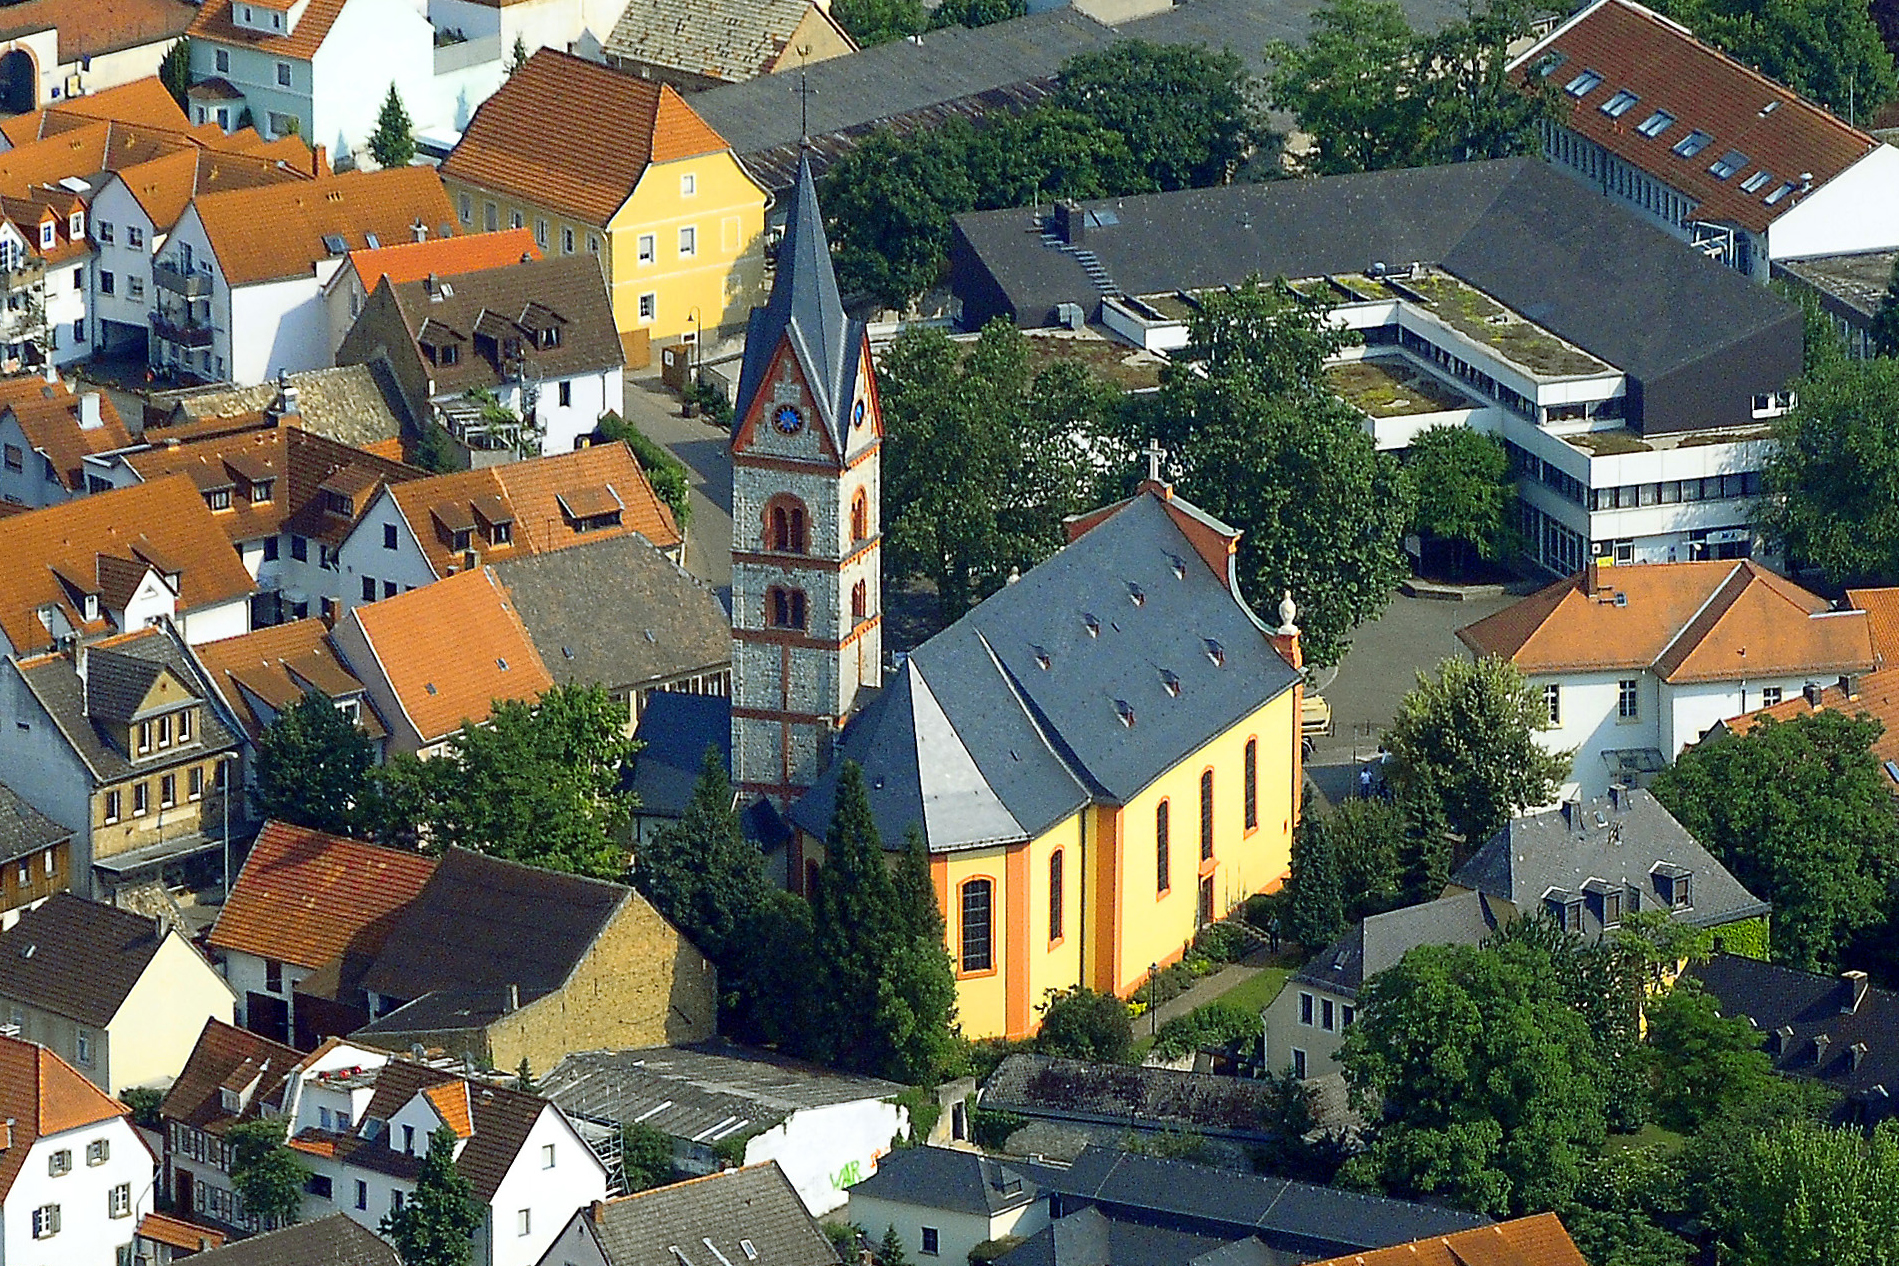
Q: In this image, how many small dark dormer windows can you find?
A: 7